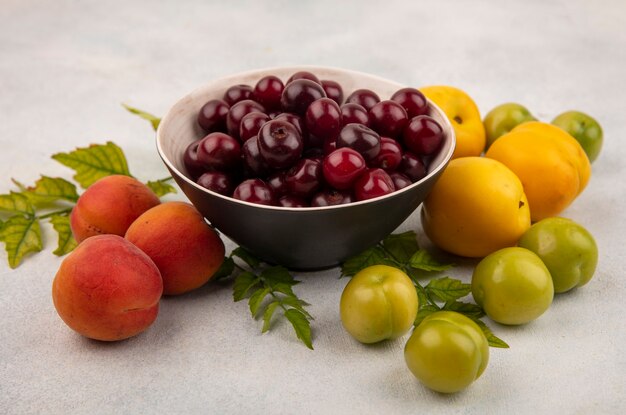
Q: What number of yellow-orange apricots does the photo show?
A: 3